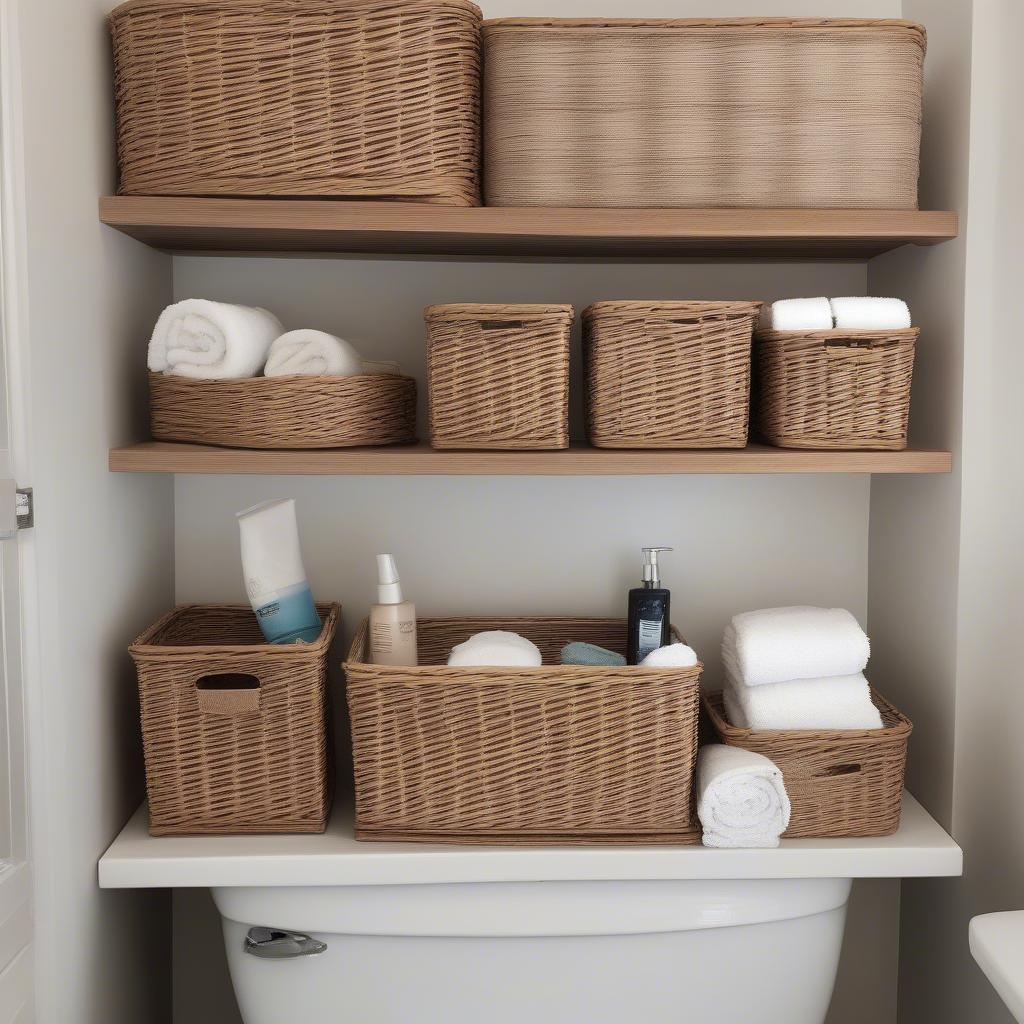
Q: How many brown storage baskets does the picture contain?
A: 9